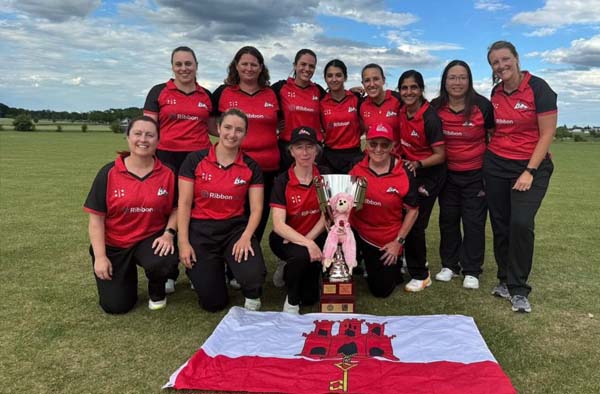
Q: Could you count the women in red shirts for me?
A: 12